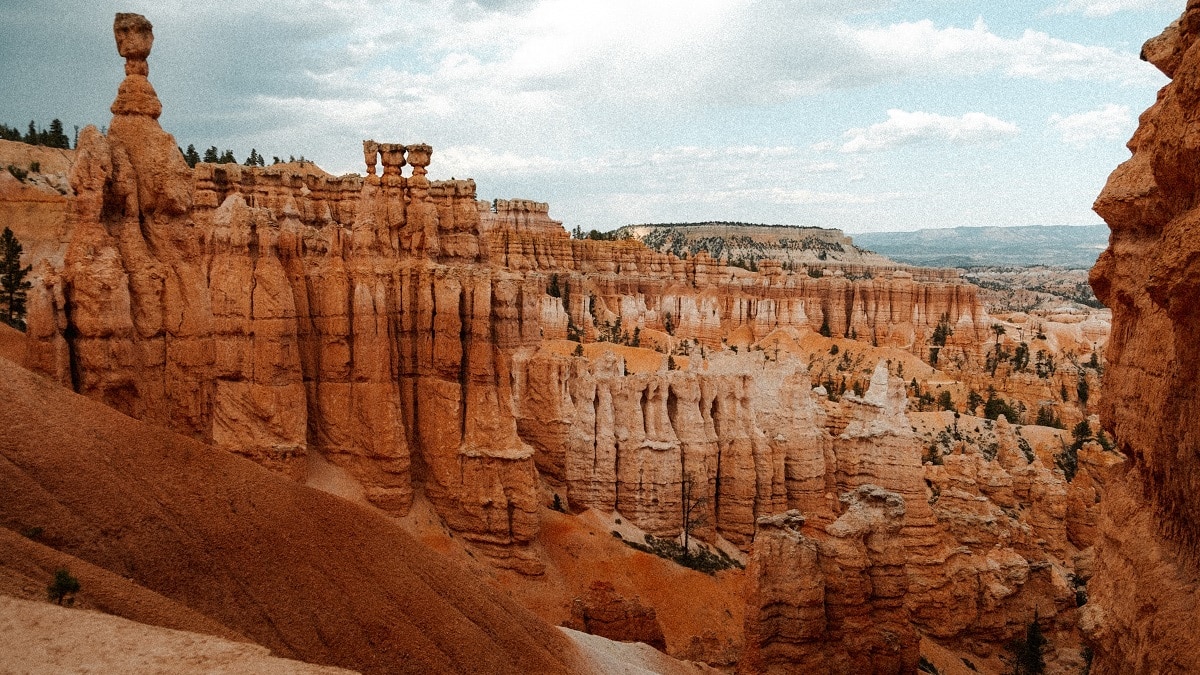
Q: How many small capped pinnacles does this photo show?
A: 3